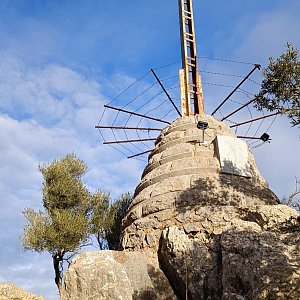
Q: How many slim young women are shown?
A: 0